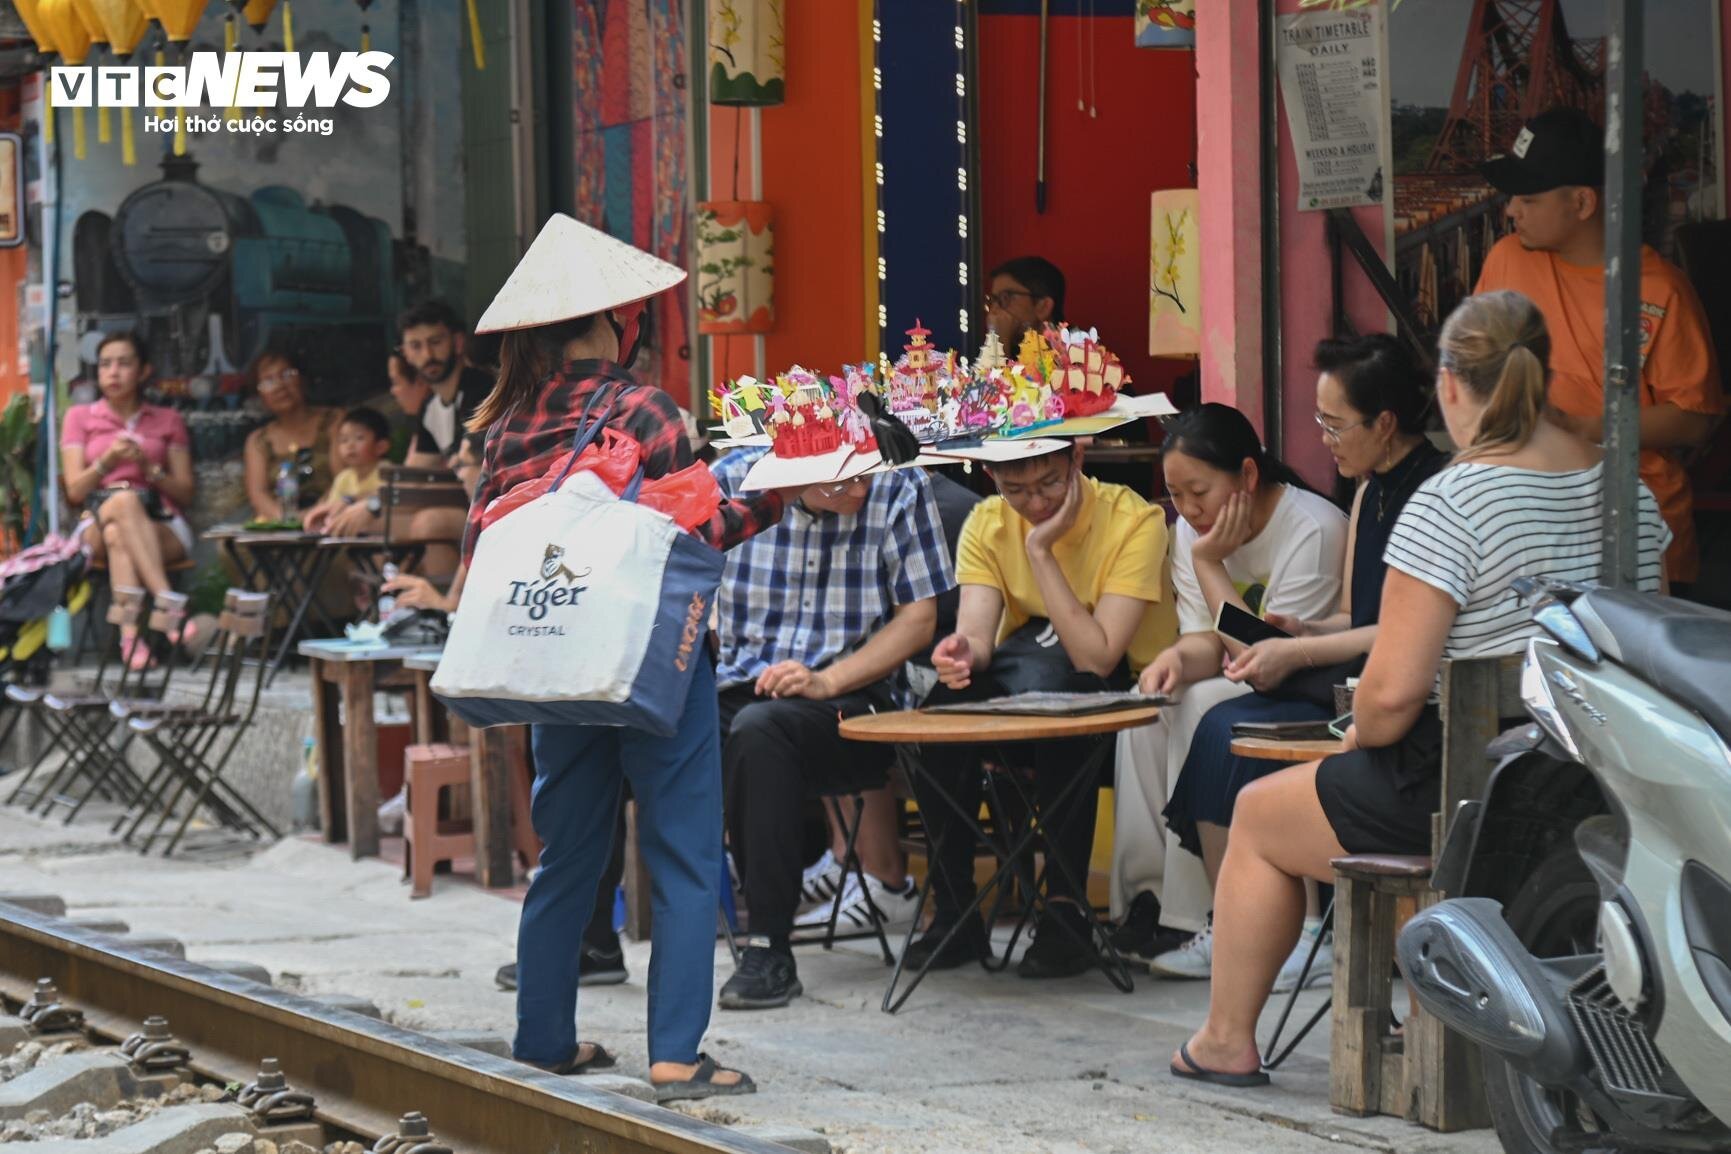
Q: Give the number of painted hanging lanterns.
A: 4